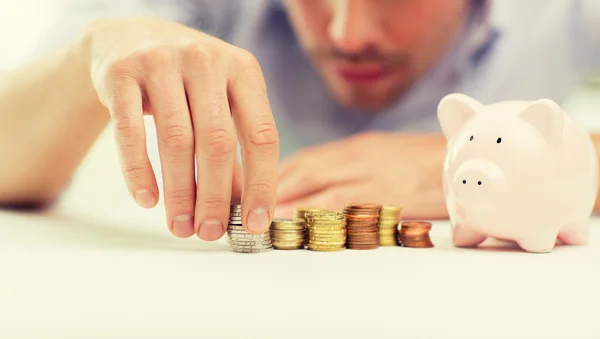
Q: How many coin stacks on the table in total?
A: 7